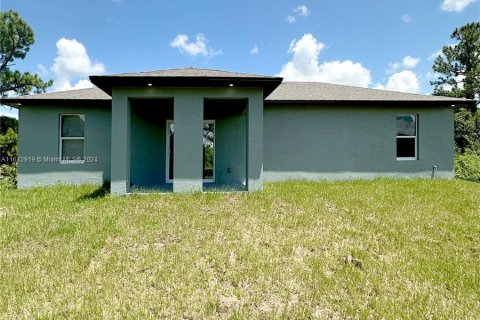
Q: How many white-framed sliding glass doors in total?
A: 1